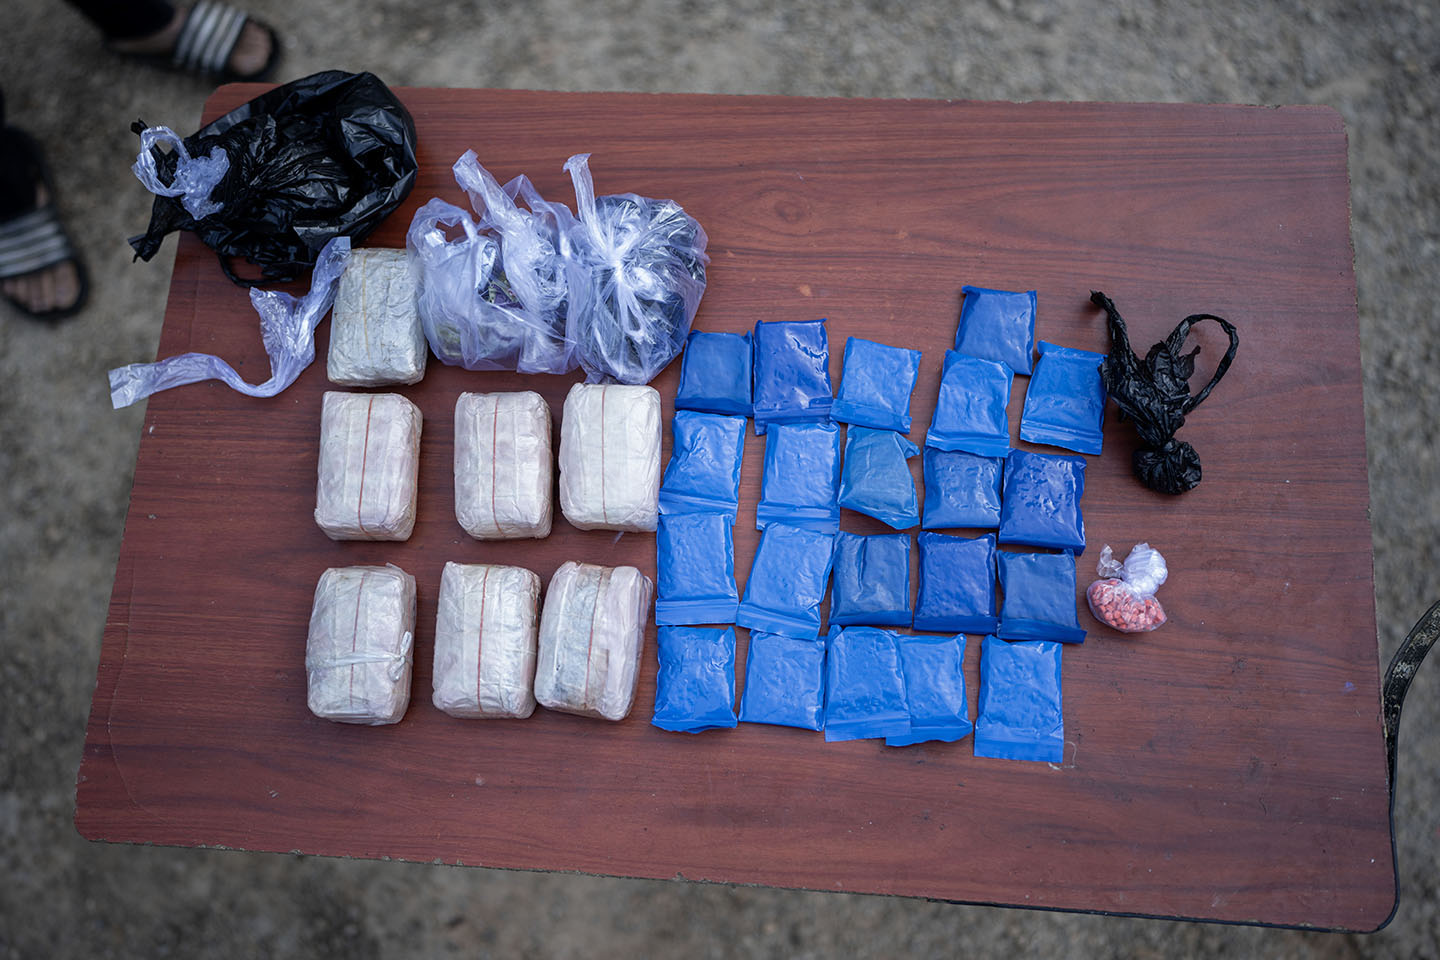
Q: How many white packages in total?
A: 7